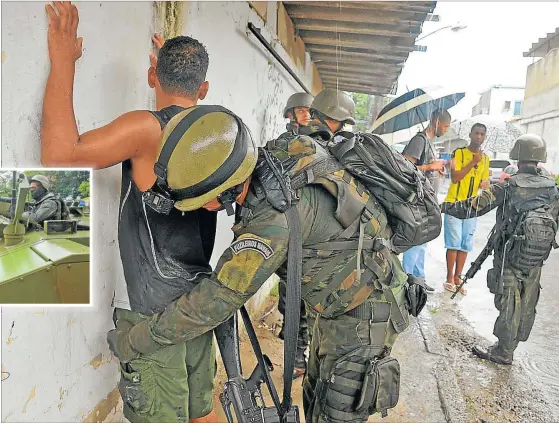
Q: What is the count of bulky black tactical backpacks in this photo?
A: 2